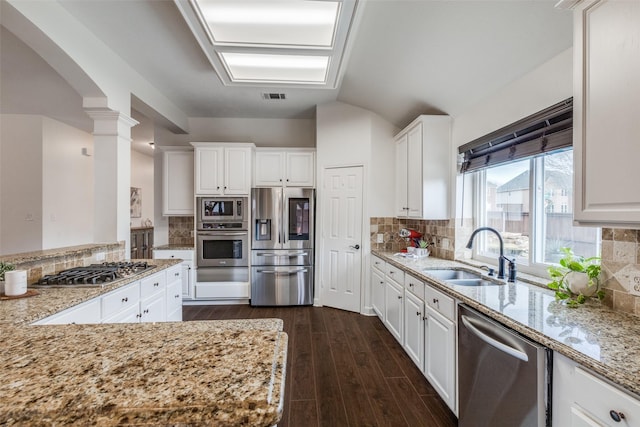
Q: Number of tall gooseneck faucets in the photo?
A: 1